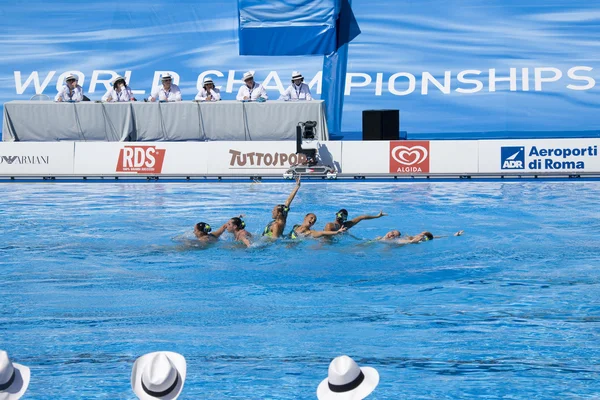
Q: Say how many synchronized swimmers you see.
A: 7